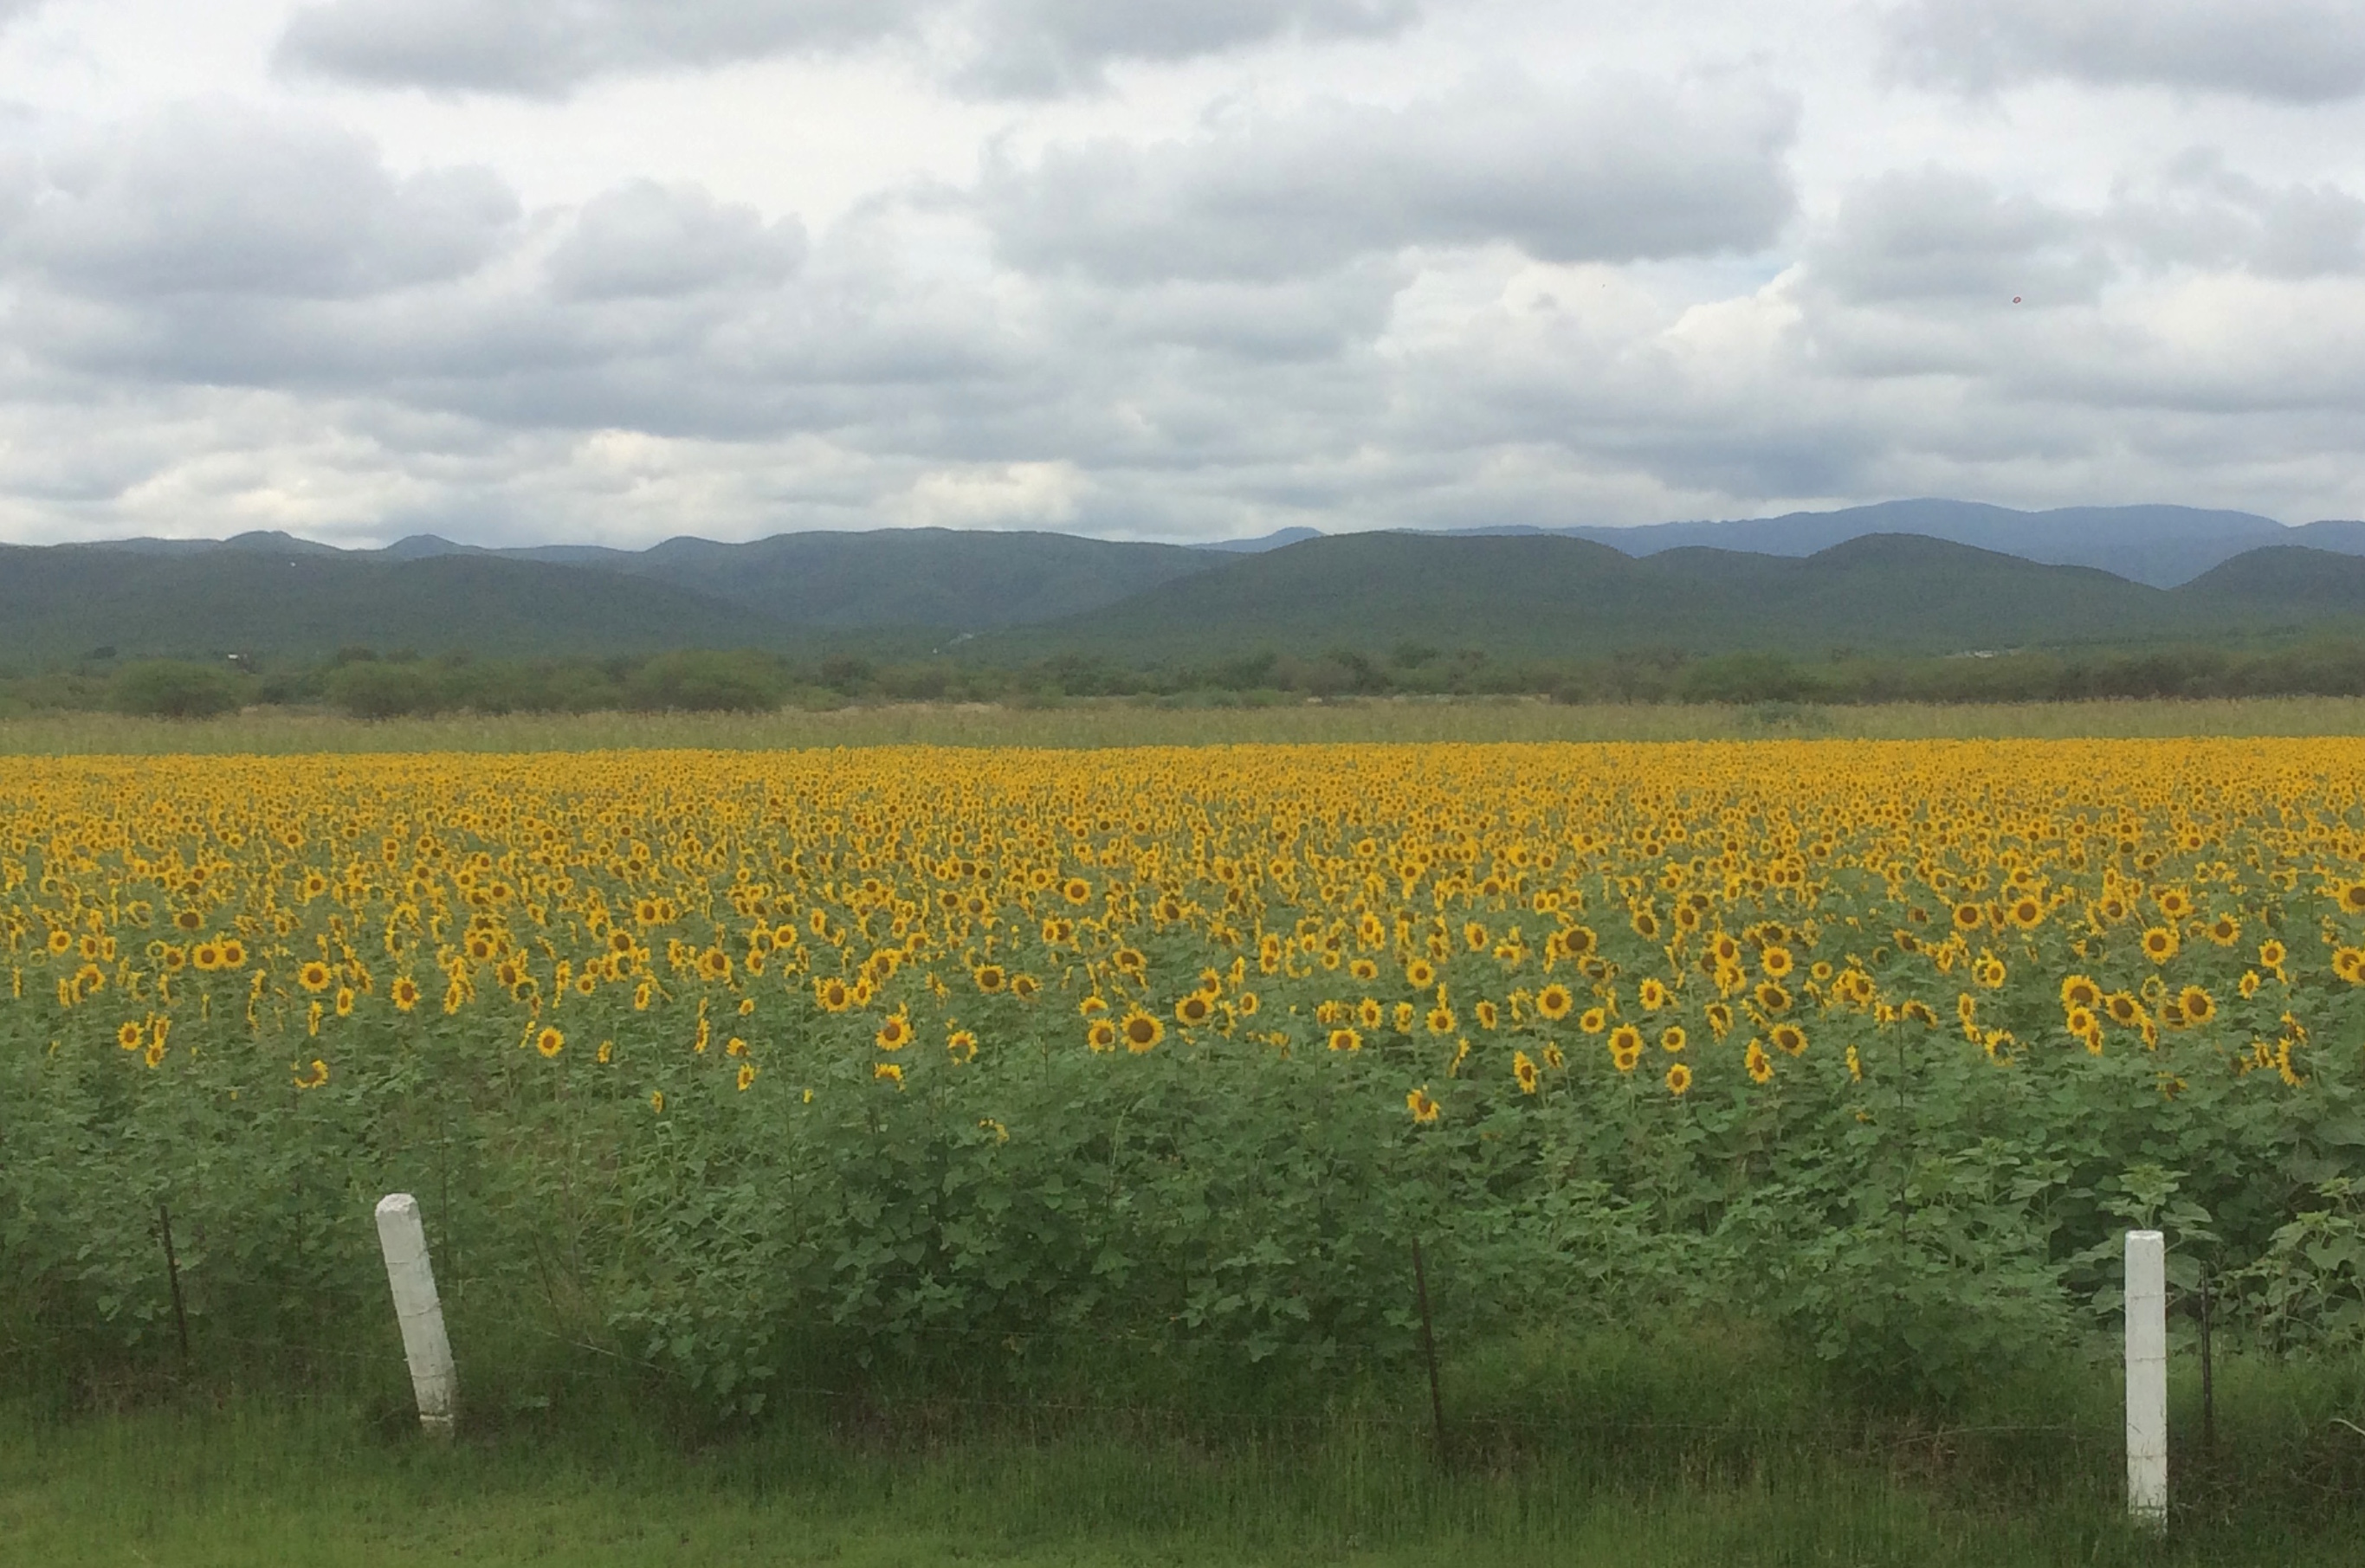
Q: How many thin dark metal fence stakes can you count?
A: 3